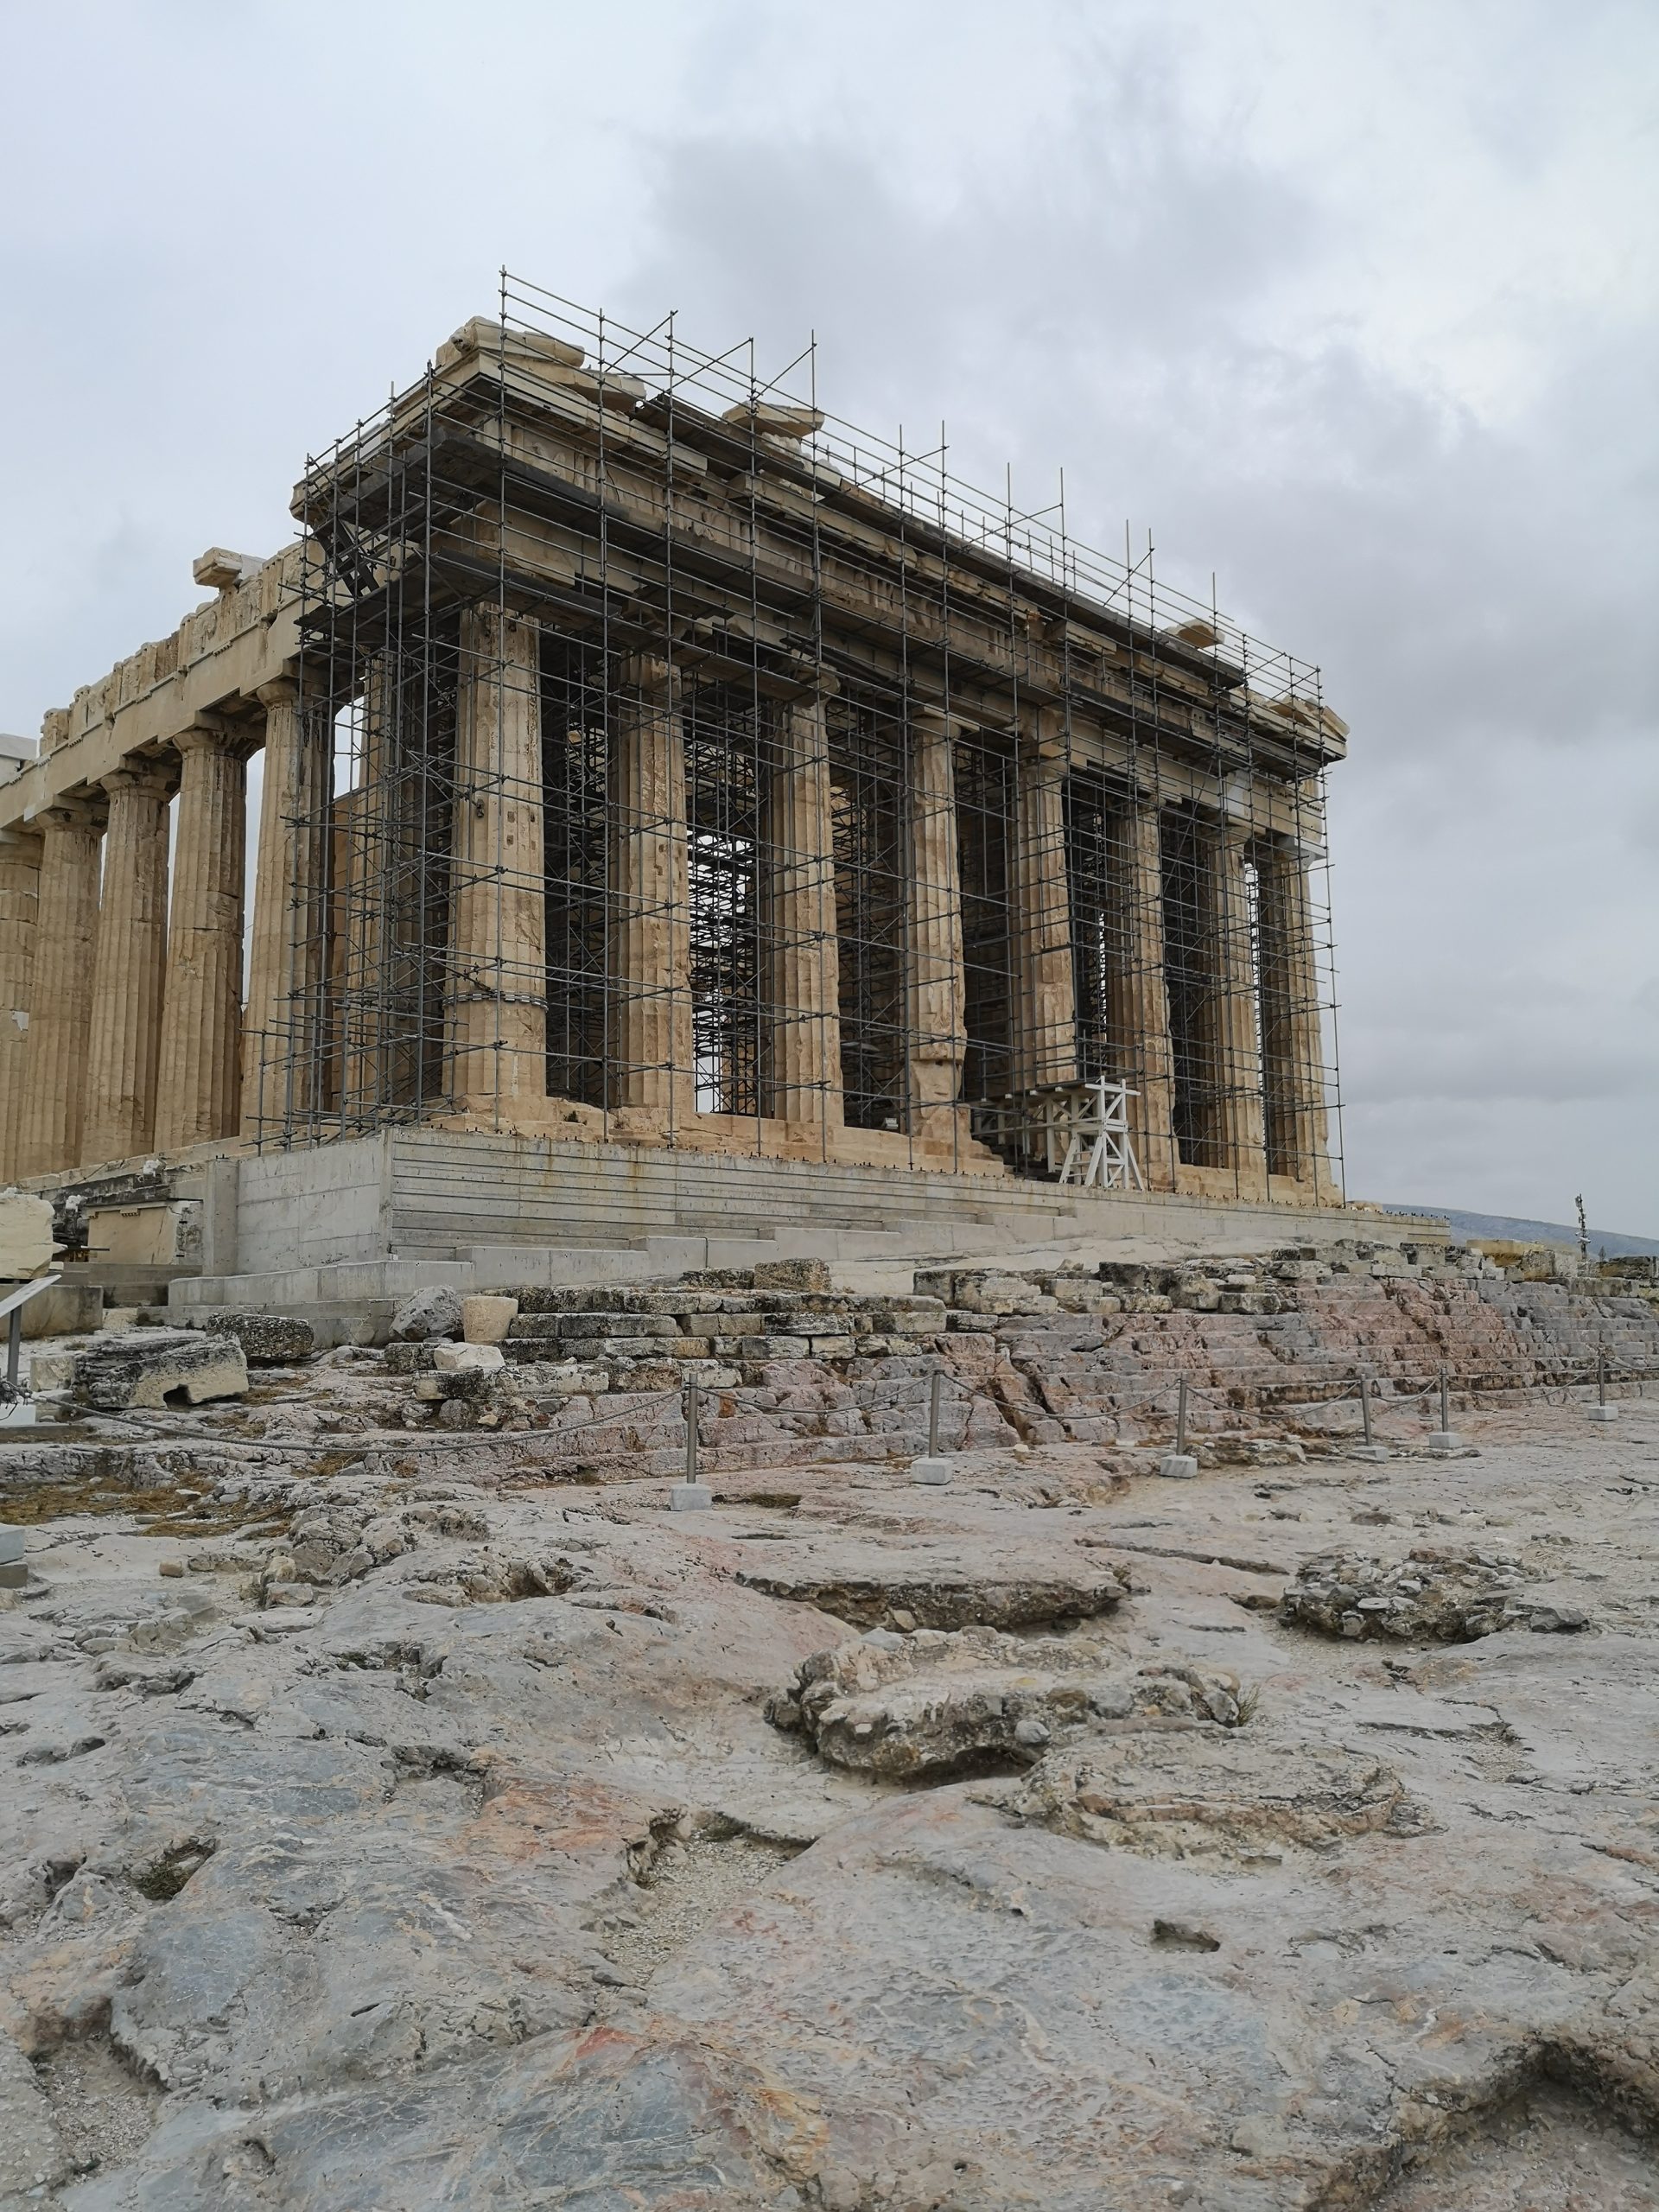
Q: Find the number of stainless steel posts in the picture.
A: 6